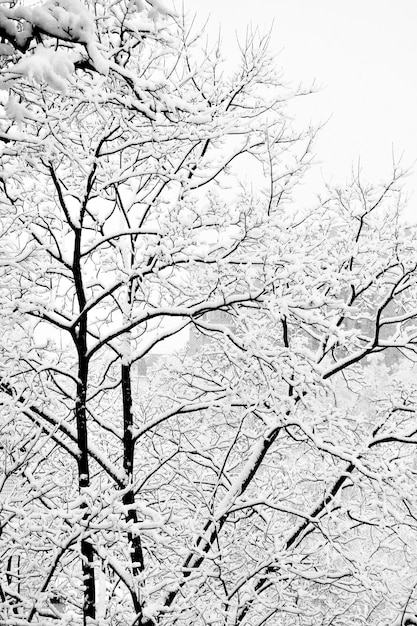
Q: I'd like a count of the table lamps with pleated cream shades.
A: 0